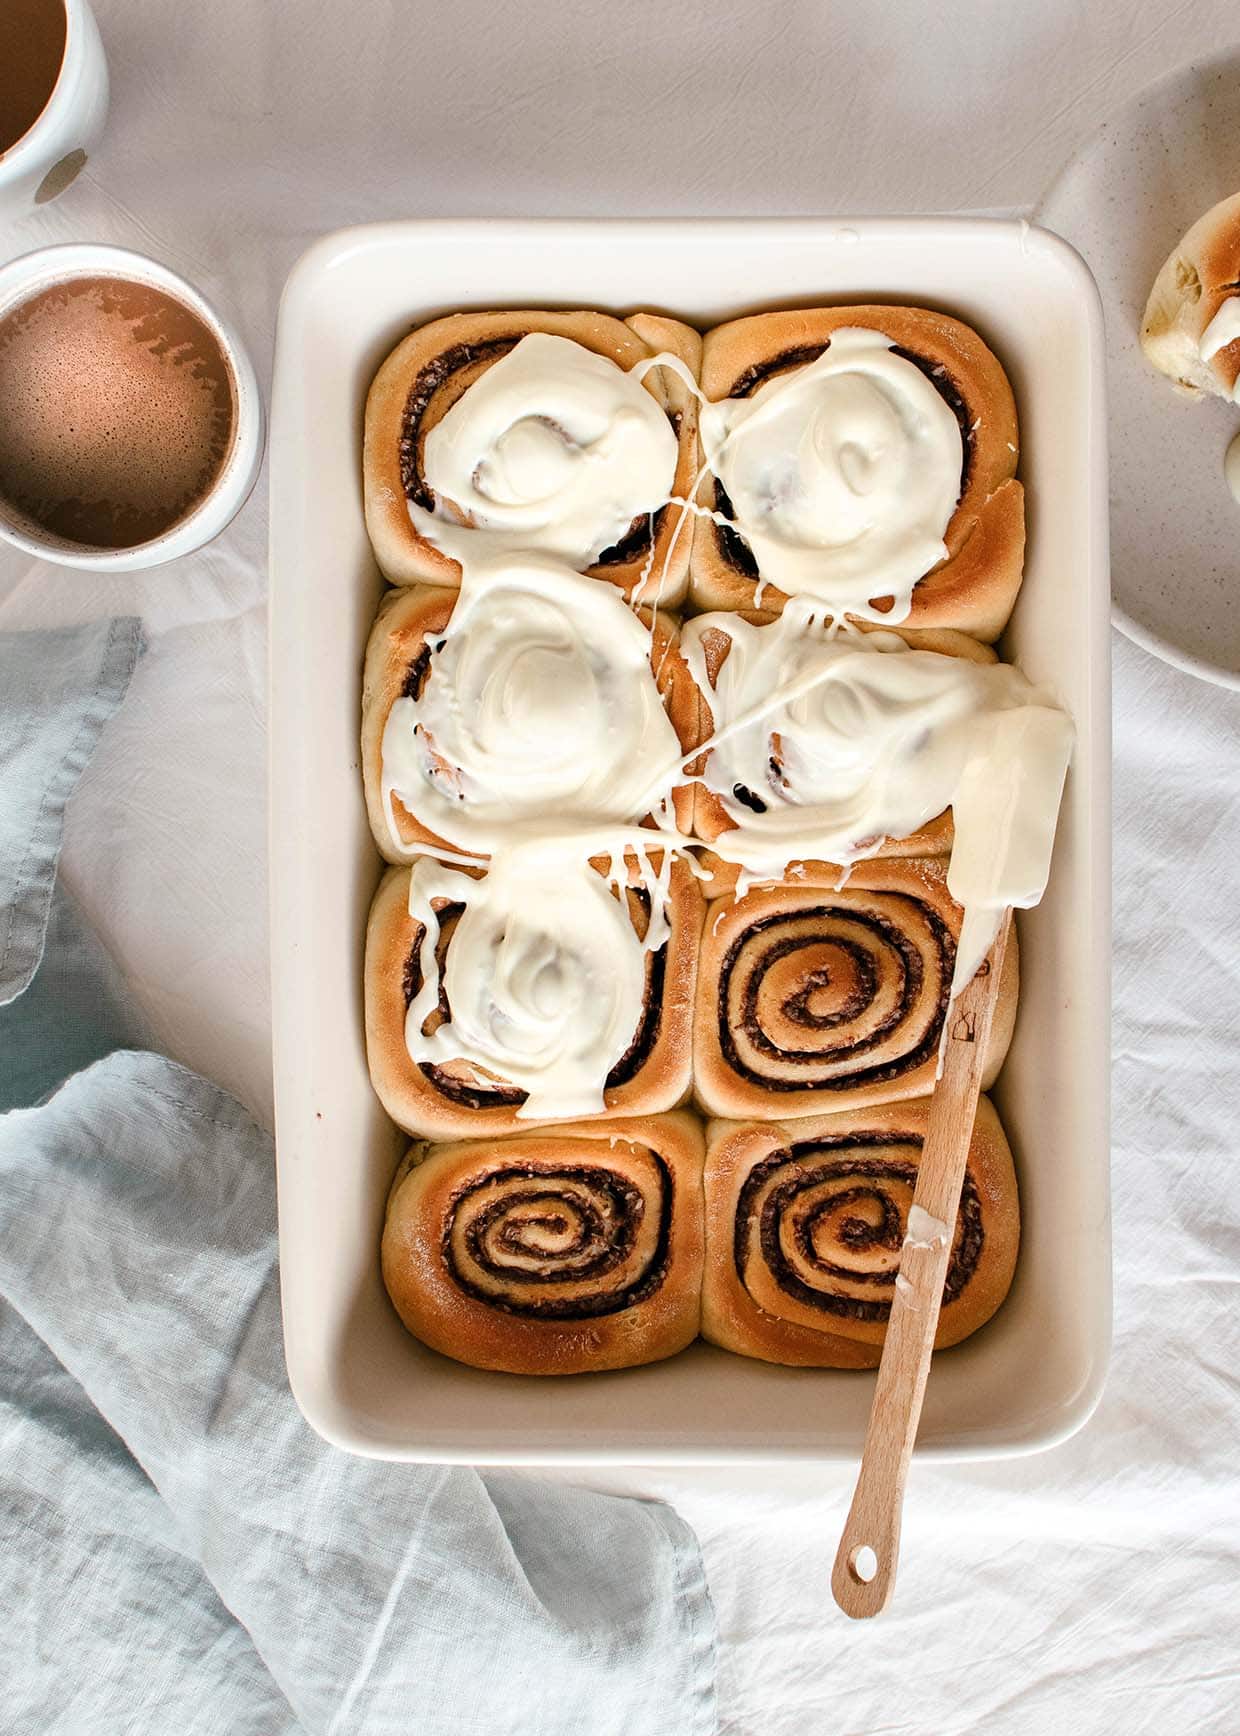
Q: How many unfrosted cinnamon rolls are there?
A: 3